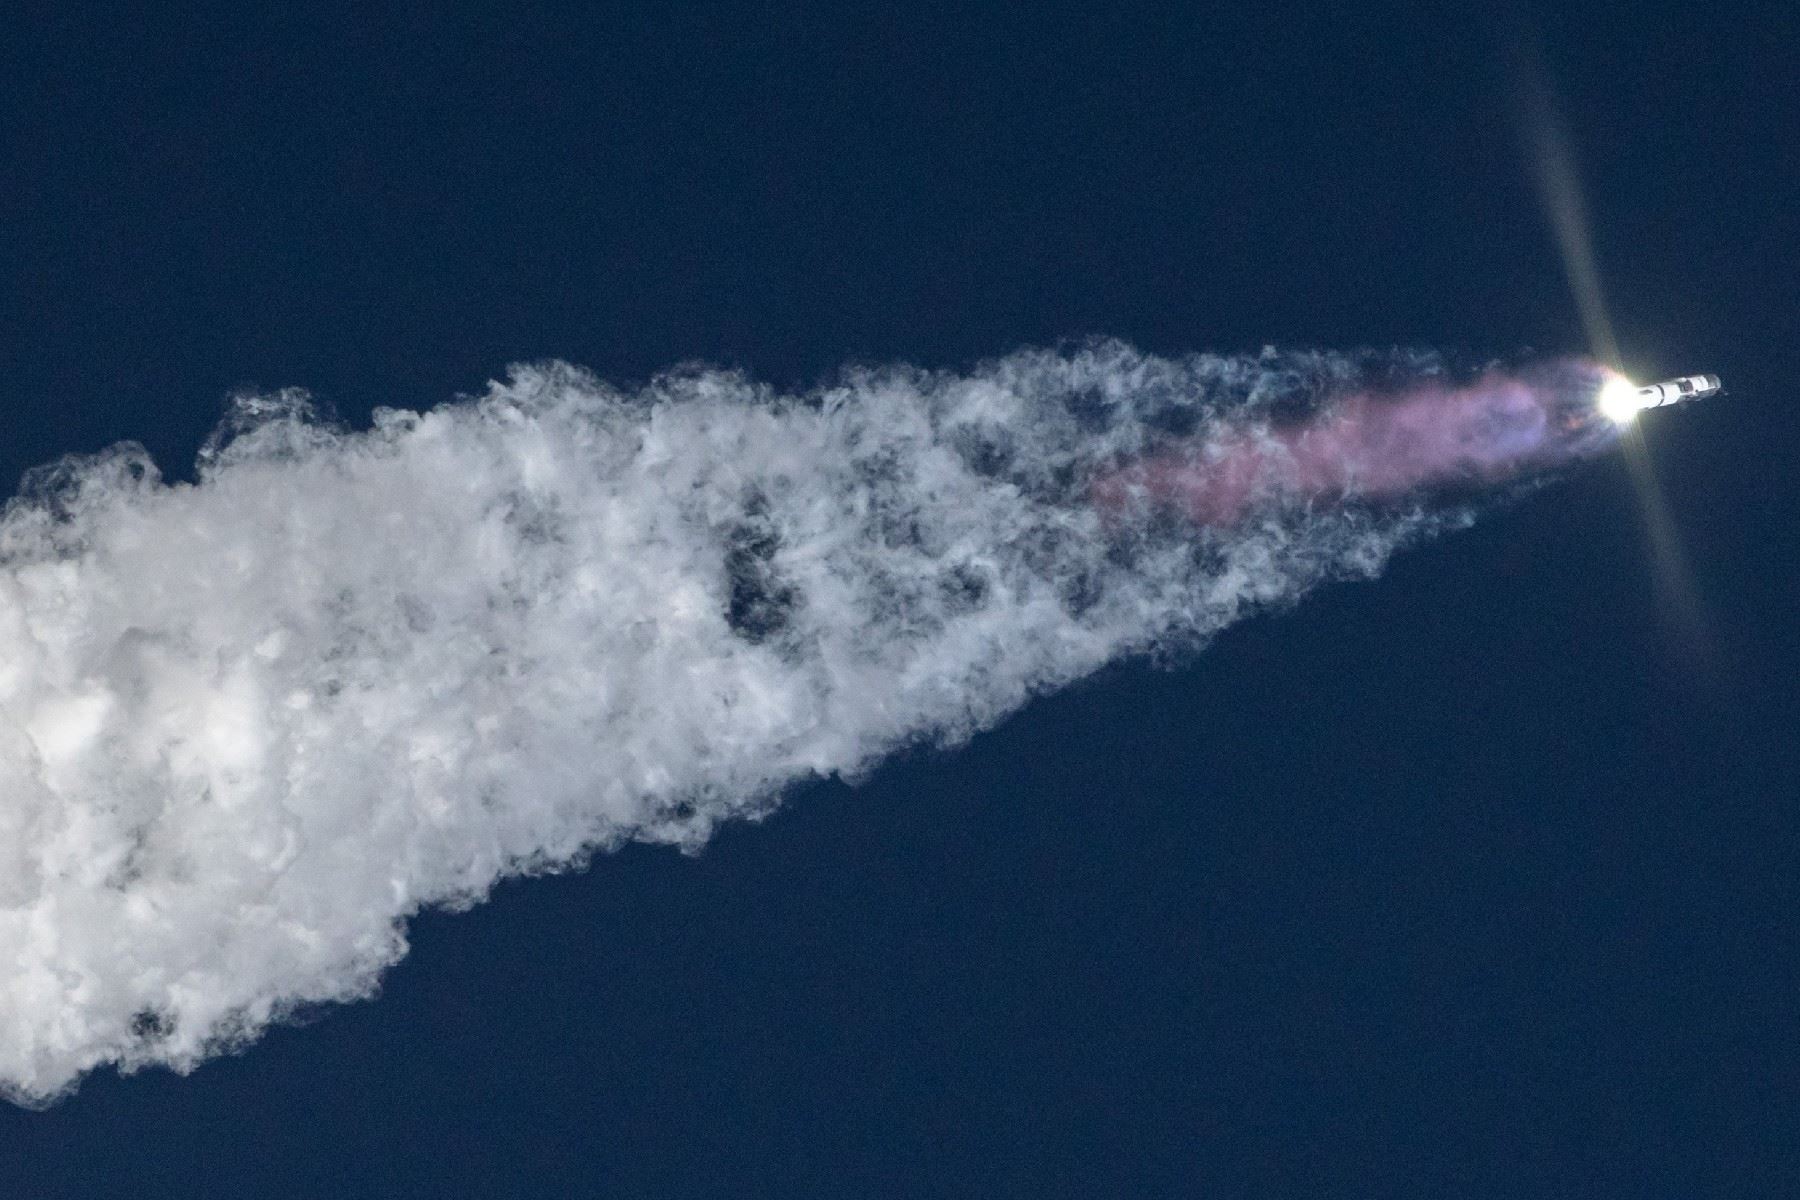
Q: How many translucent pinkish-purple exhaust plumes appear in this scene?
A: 1